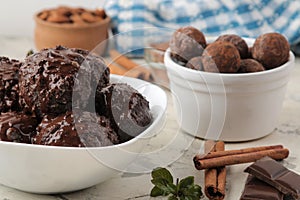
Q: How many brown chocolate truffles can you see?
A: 6